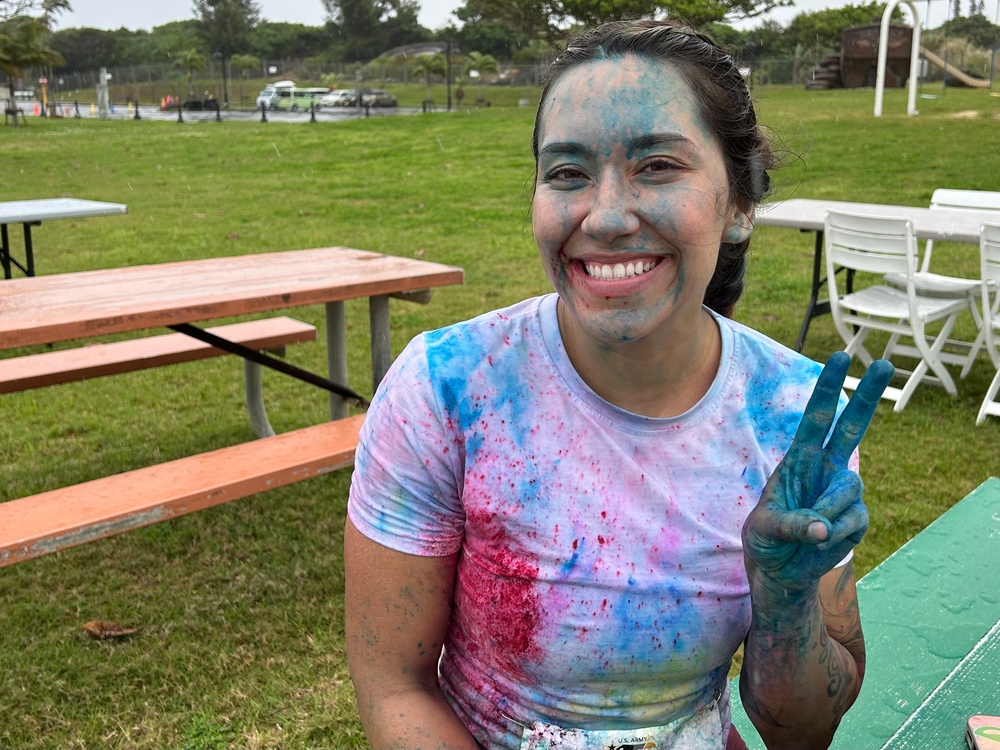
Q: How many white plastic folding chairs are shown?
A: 3